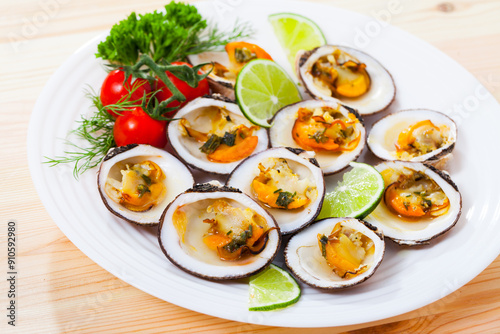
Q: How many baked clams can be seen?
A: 10